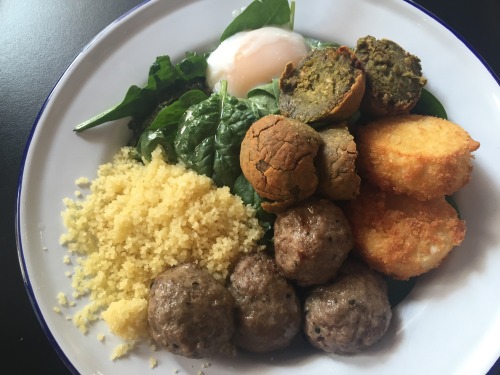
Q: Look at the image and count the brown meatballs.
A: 4